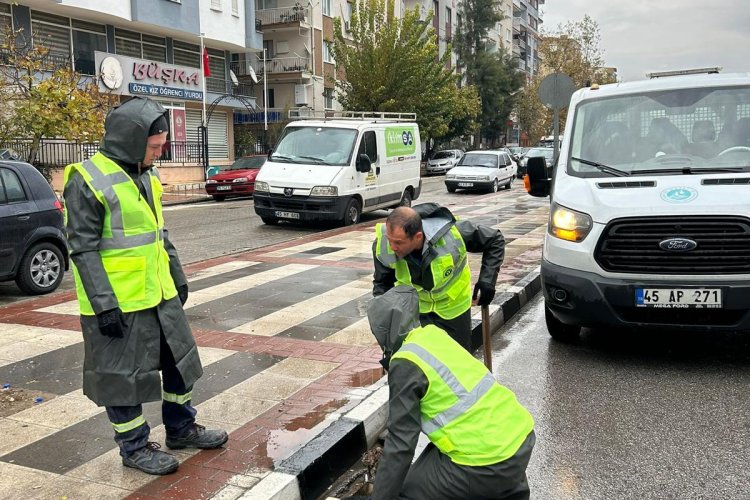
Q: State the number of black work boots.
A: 2